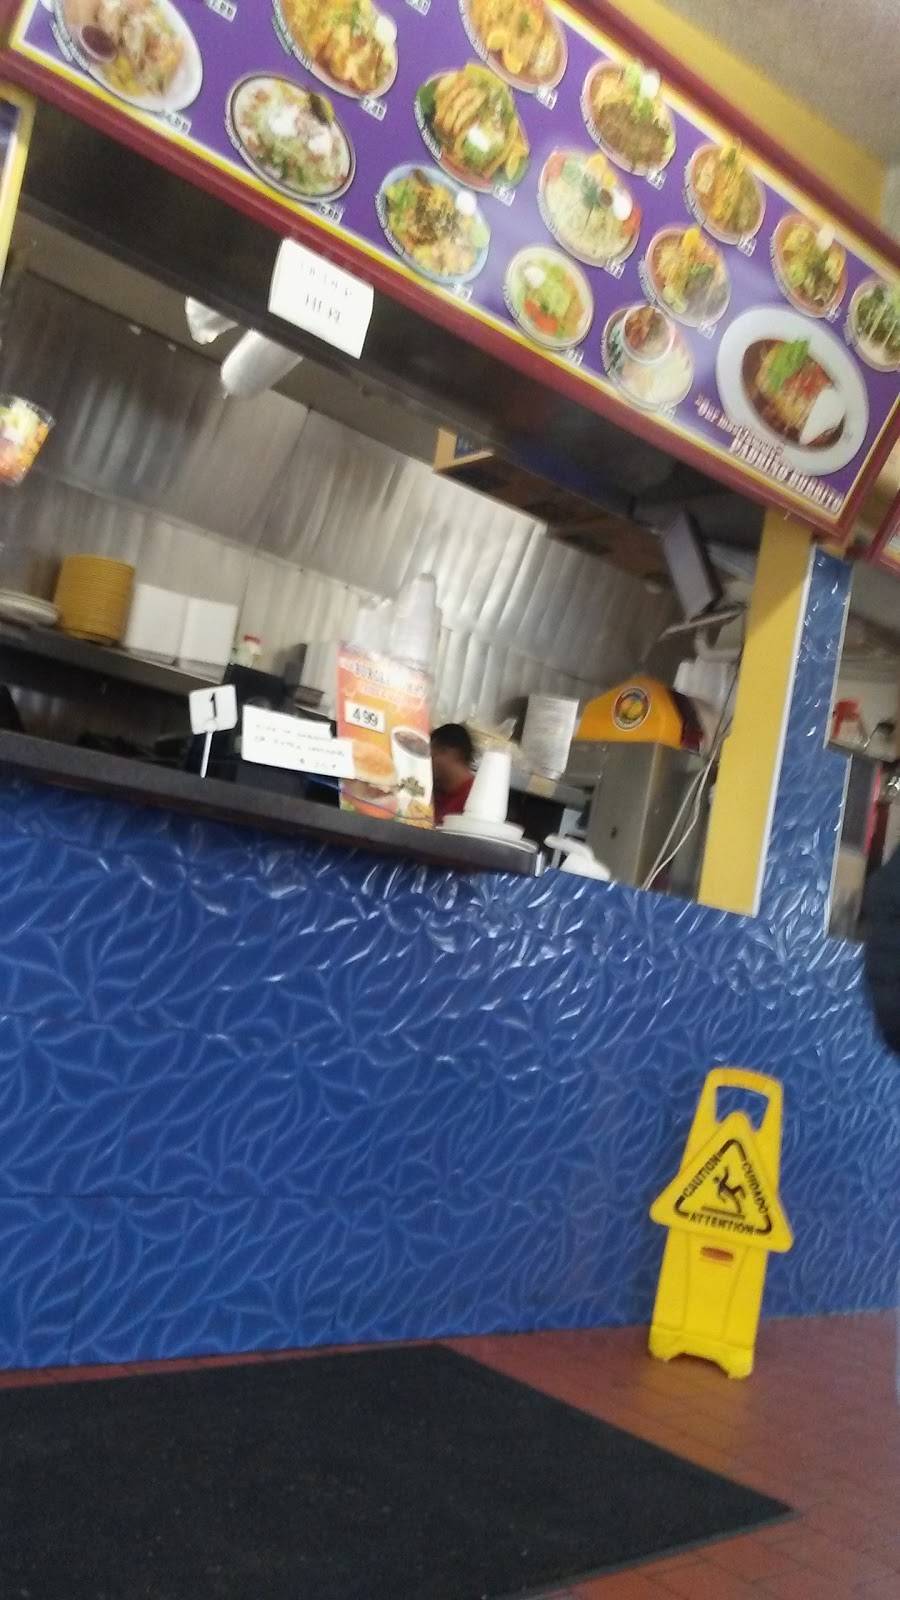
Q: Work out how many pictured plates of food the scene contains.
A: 15